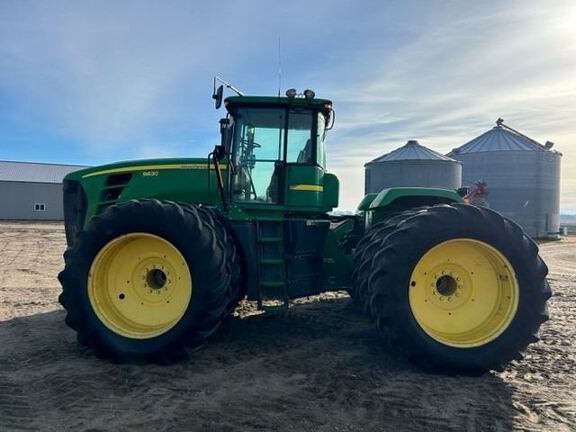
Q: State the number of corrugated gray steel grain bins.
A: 2